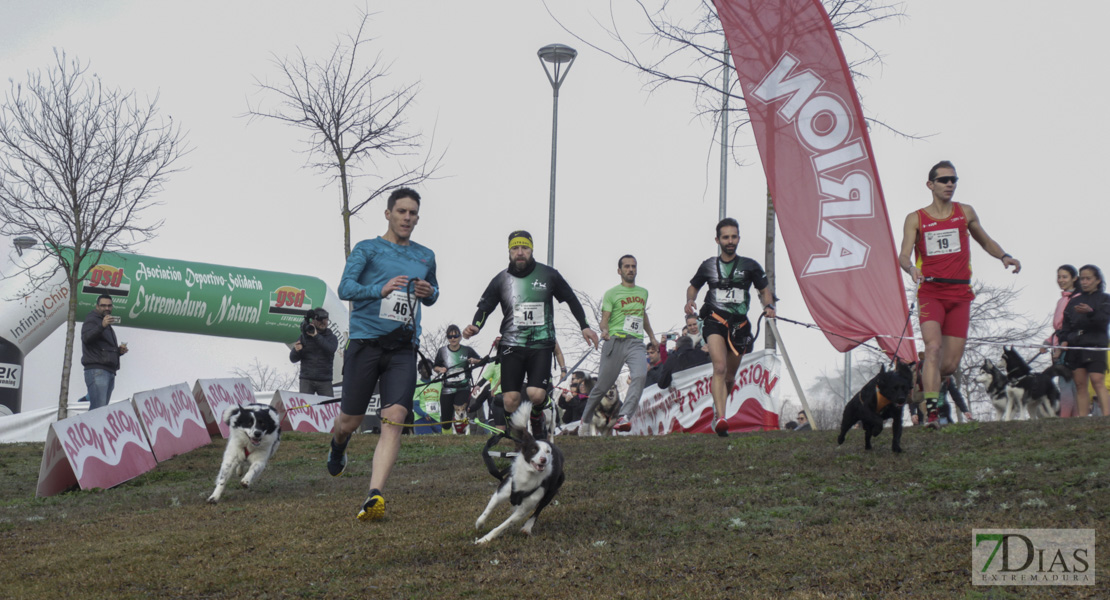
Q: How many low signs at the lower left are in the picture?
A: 4